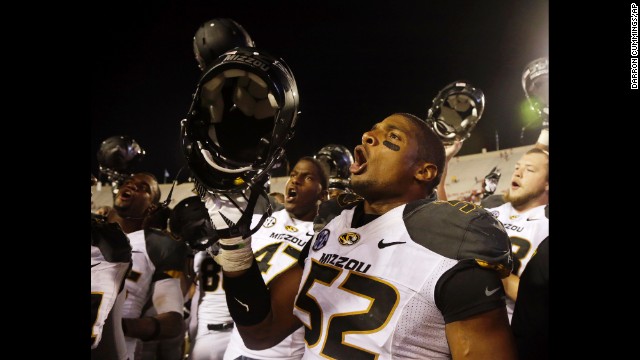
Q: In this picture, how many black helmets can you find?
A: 7